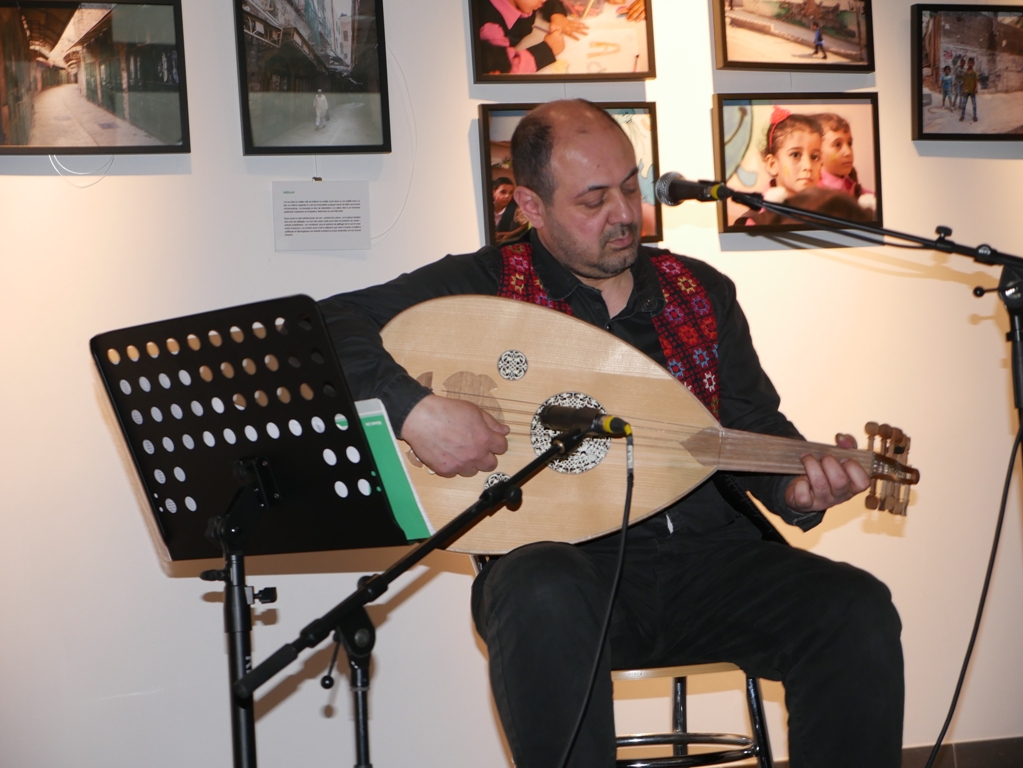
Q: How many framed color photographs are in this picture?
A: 7